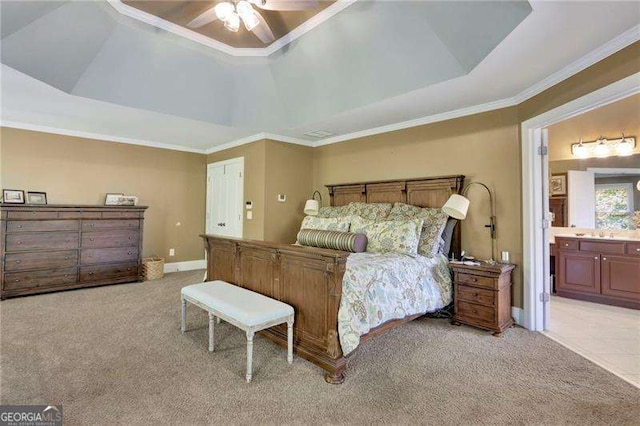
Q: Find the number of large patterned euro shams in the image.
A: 3